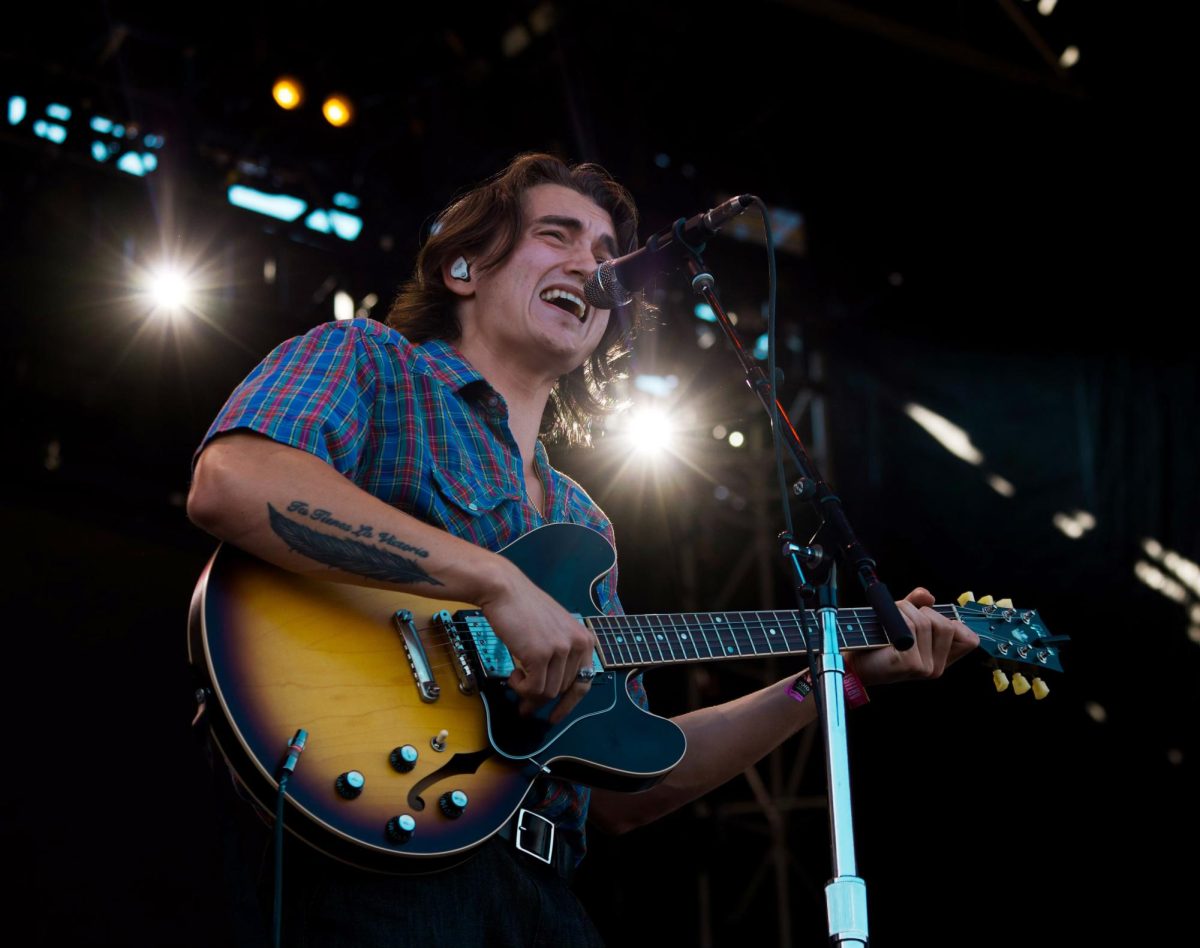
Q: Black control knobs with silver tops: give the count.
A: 4